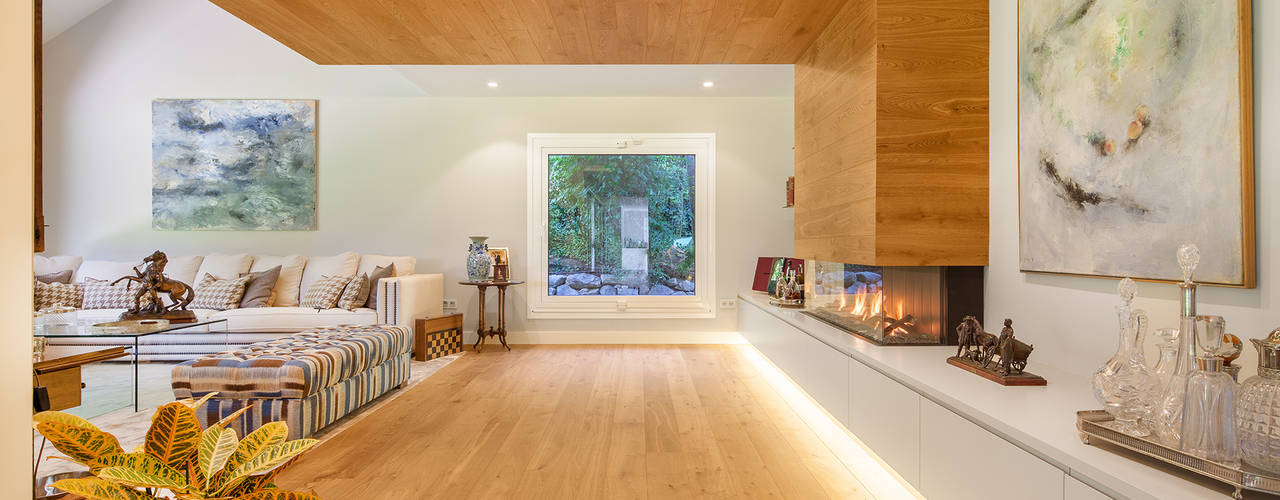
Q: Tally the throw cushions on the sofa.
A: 8